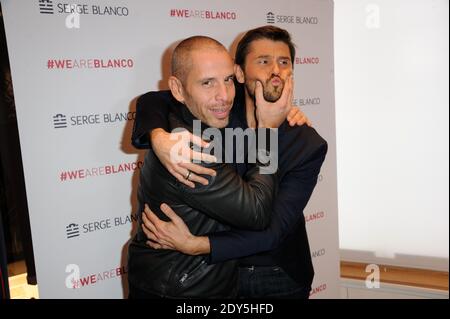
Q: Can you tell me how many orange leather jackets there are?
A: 0